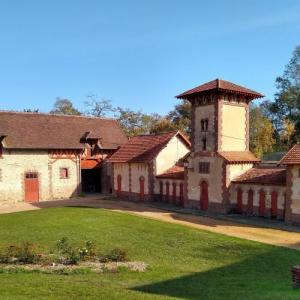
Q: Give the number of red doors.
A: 12